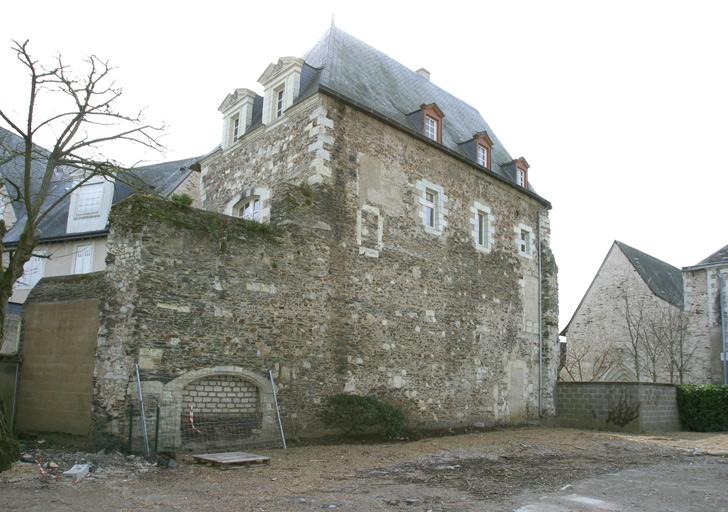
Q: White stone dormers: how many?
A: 2